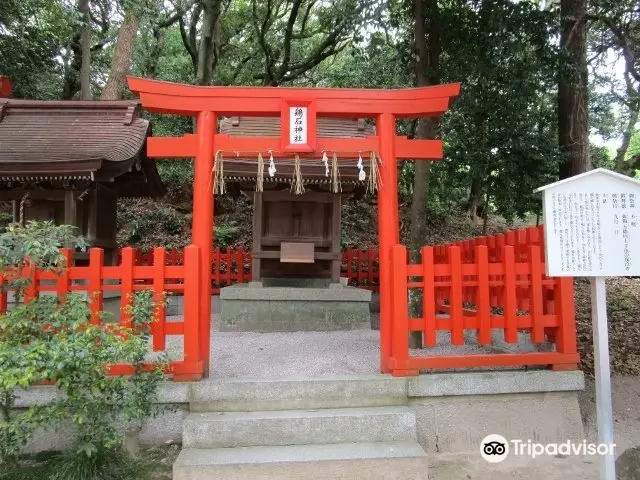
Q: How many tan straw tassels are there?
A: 5